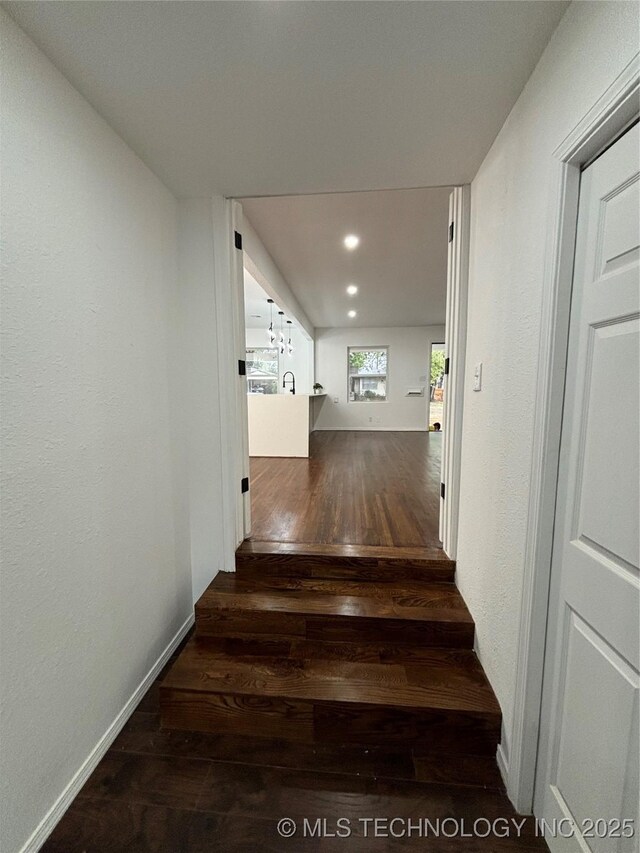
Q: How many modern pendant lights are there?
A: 3